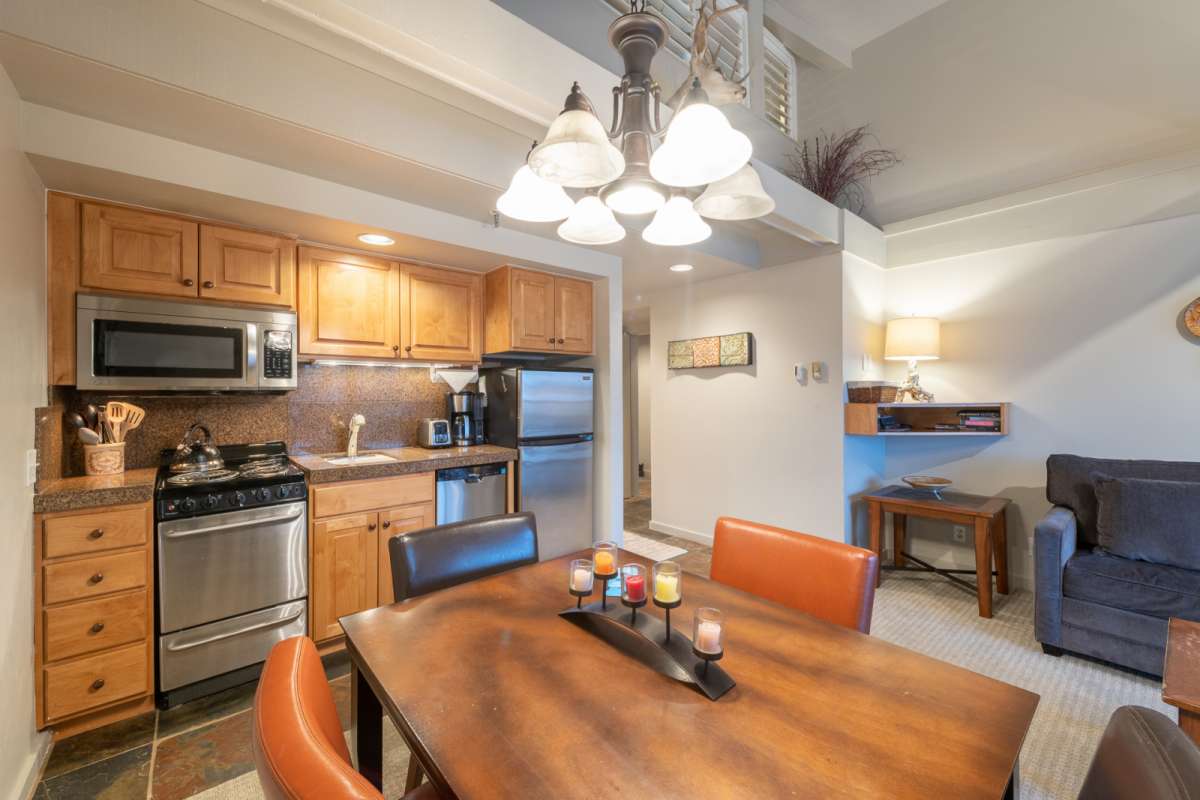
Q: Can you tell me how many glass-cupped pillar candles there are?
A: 5